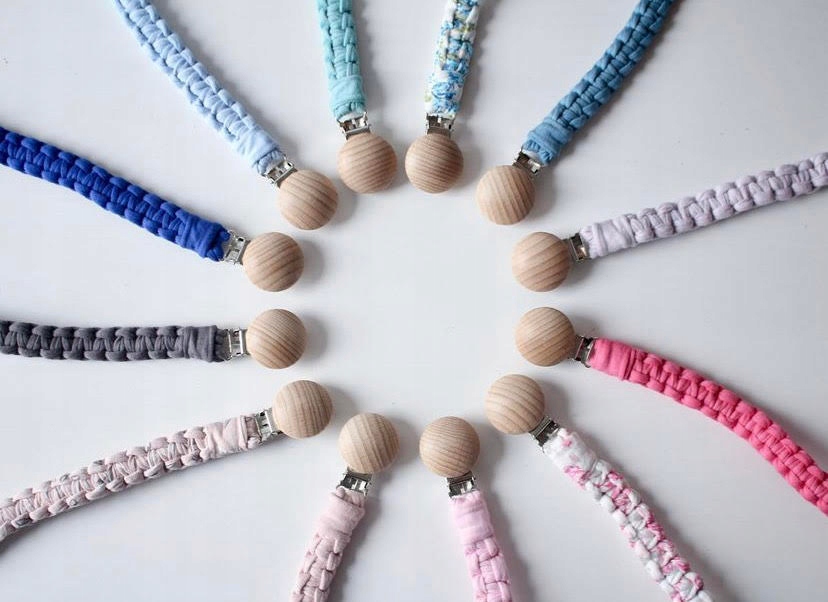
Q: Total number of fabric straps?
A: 12